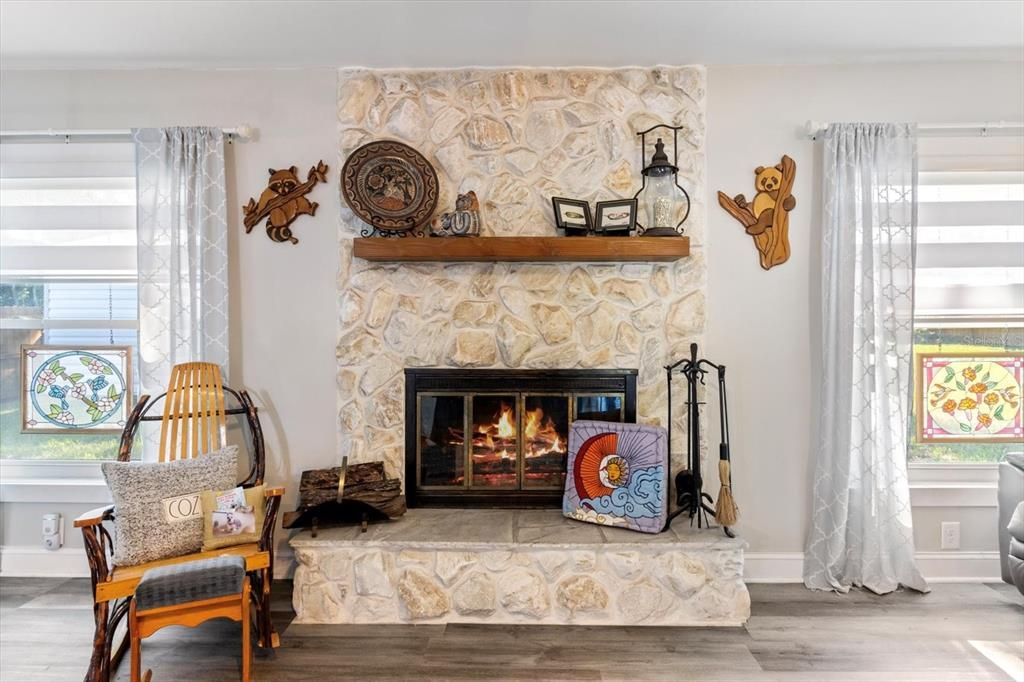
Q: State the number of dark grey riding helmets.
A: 0